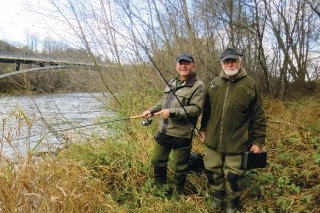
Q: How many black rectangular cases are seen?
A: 1